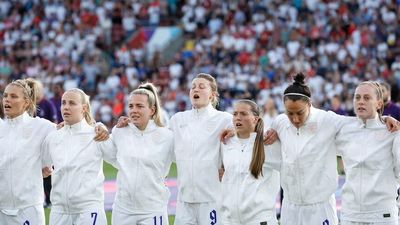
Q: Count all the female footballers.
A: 7